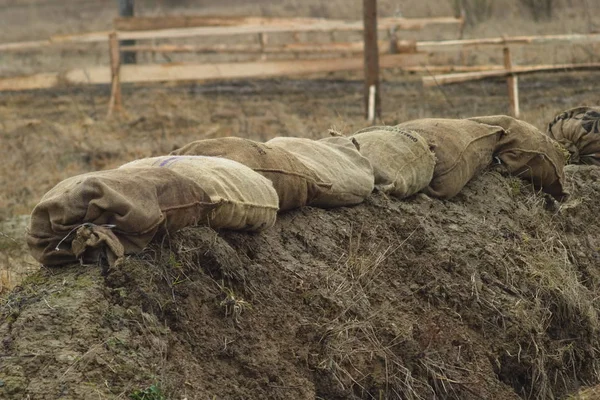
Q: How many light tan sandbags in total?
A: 3